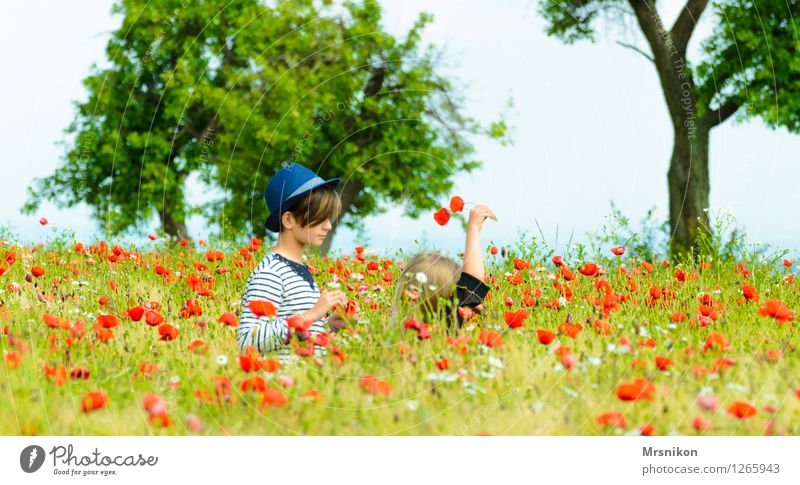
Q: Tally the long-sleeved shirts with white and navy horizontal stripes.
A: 1